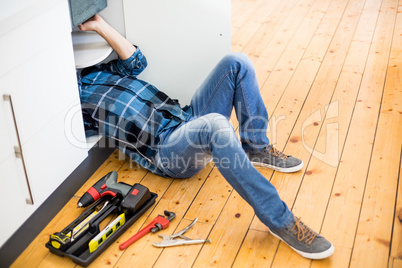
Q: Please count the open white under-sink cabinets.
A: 1